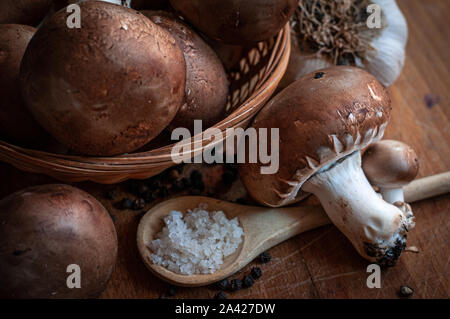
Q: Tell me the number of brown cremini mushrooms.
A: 8